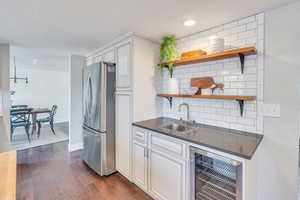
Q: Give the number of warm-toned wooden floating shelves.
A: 2